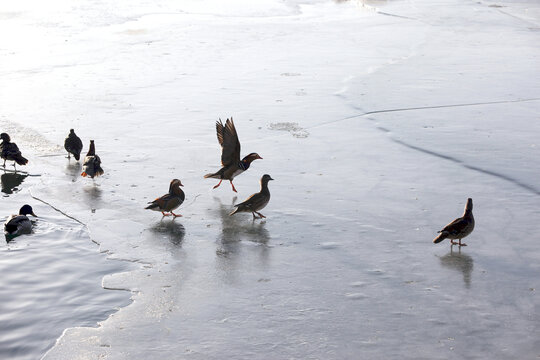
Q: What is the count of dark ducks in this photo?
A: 8